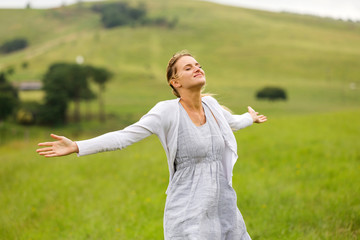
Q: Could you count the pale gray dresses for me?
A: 1